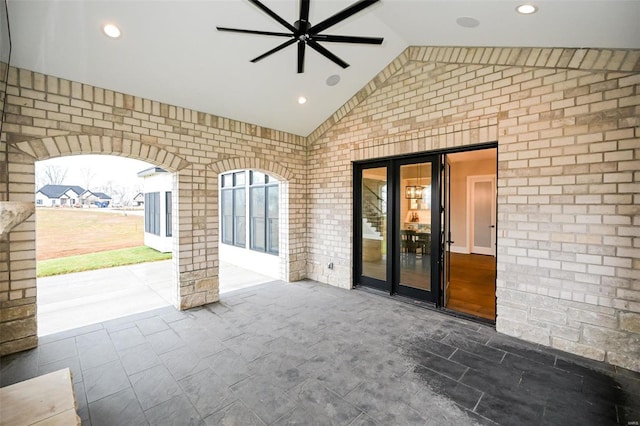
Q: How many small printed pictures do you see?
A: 0